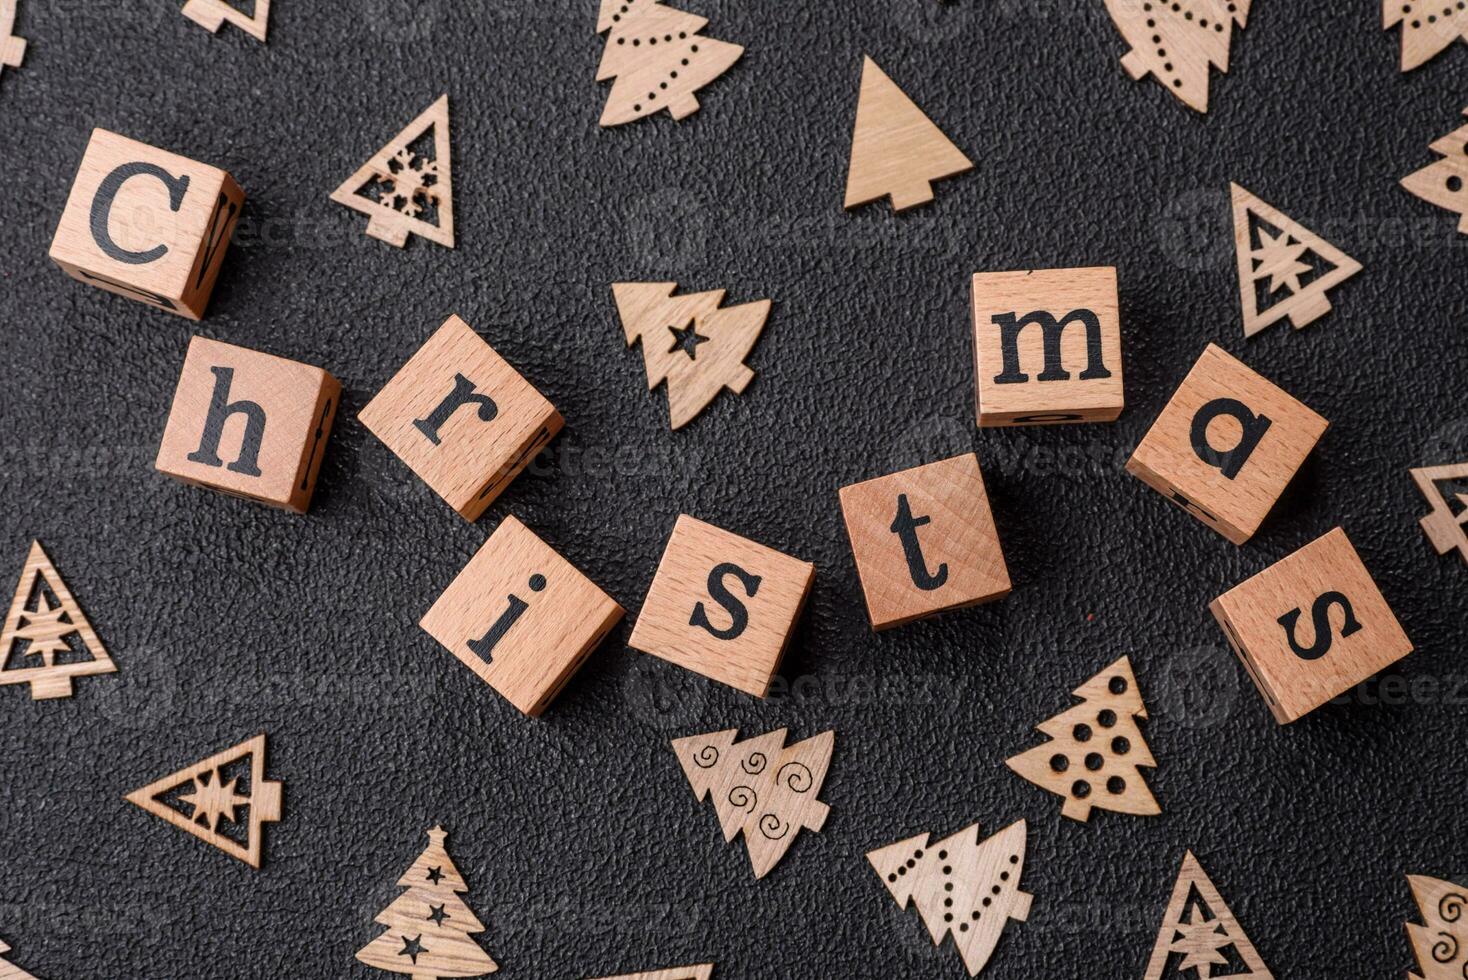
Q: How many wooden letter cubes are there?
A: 9